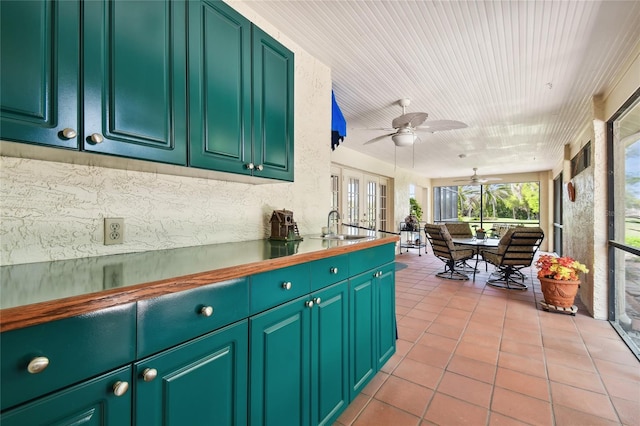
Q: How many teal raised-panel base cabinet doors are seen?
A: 6